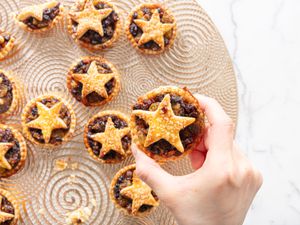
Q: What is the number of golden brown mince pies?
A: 12